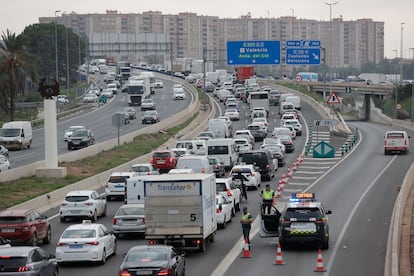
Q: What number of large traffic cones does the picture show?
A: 3